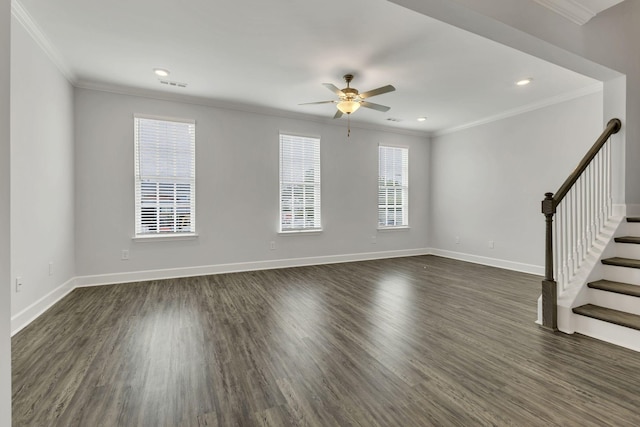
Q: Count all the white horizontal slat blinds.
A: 3